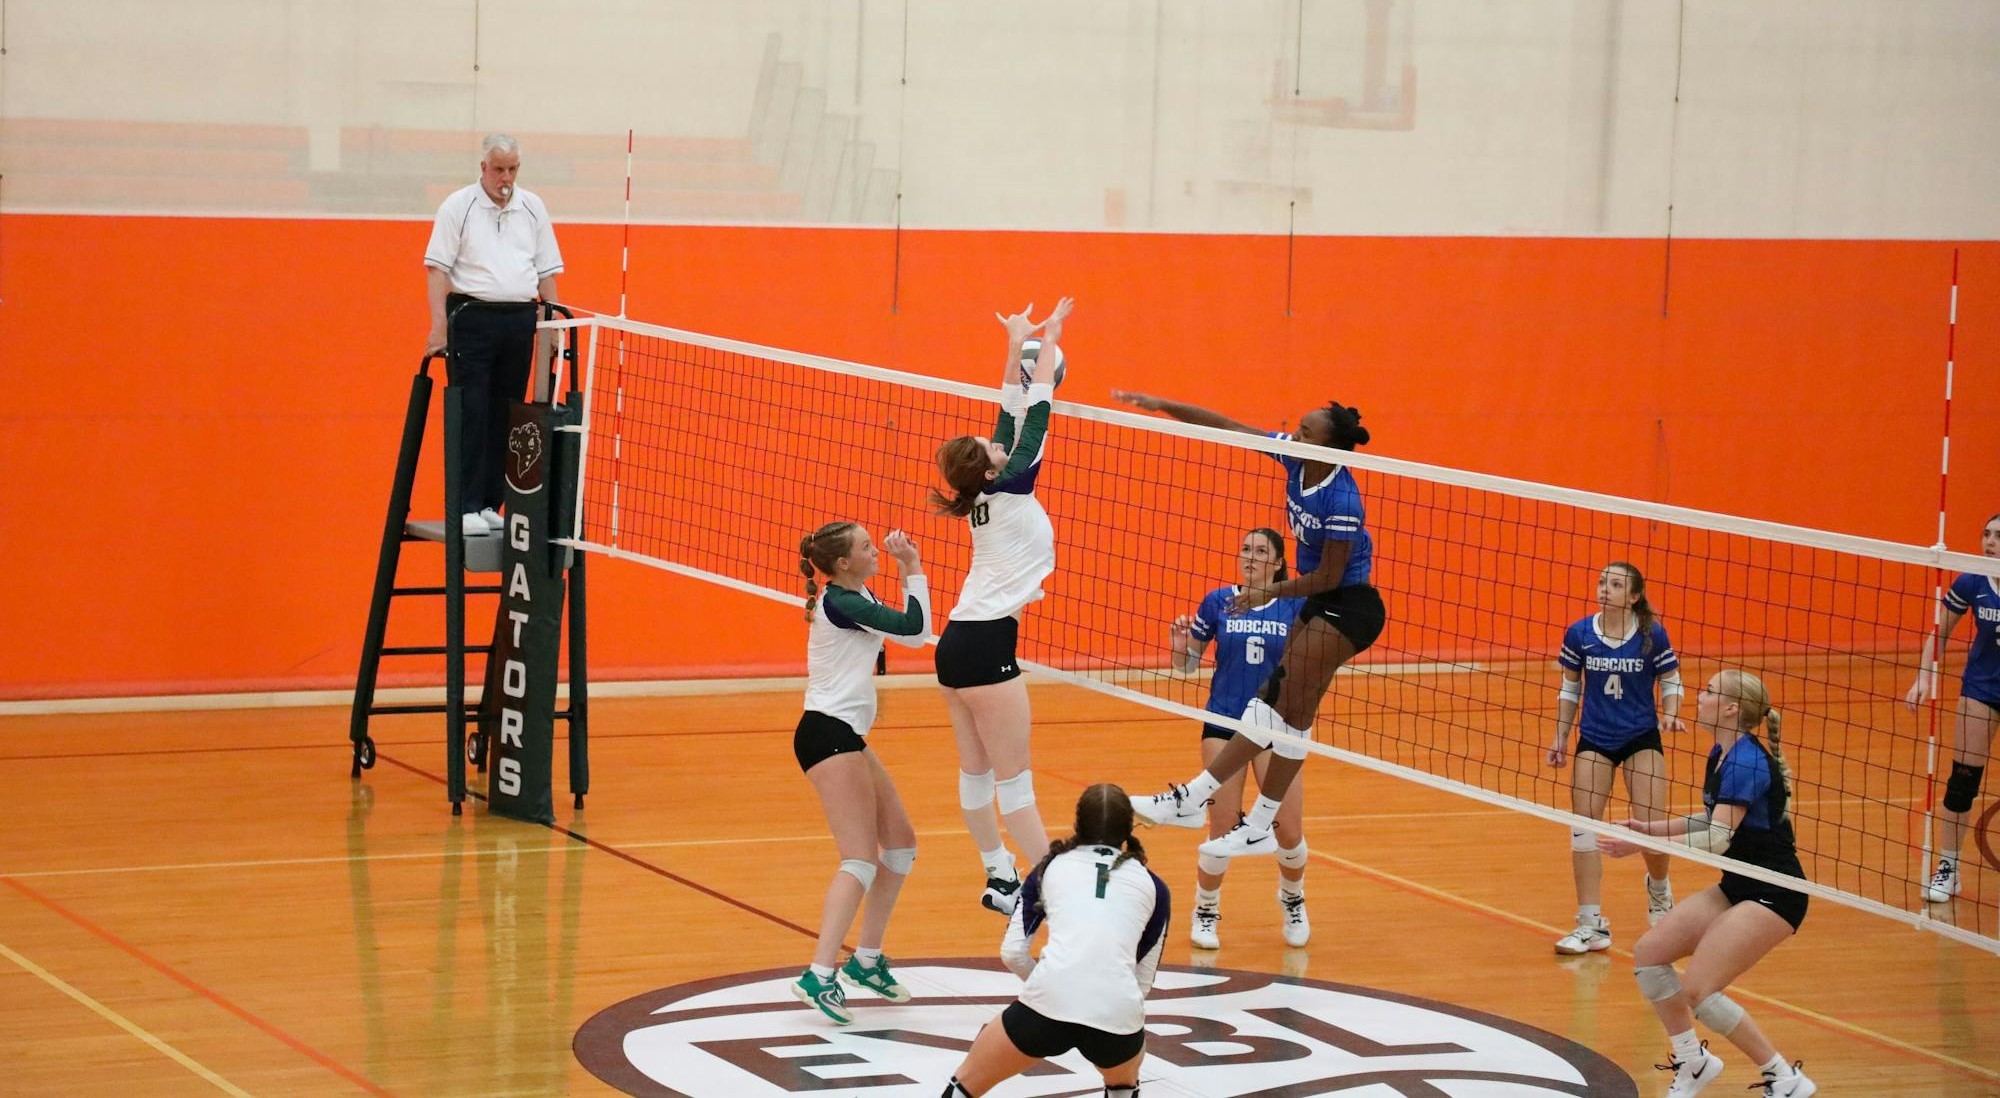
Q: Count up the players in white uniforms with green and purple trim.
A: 3